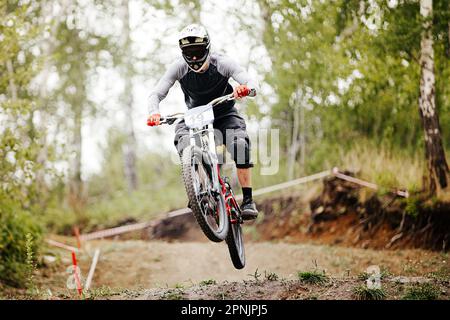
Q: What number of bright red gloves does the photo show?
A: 2